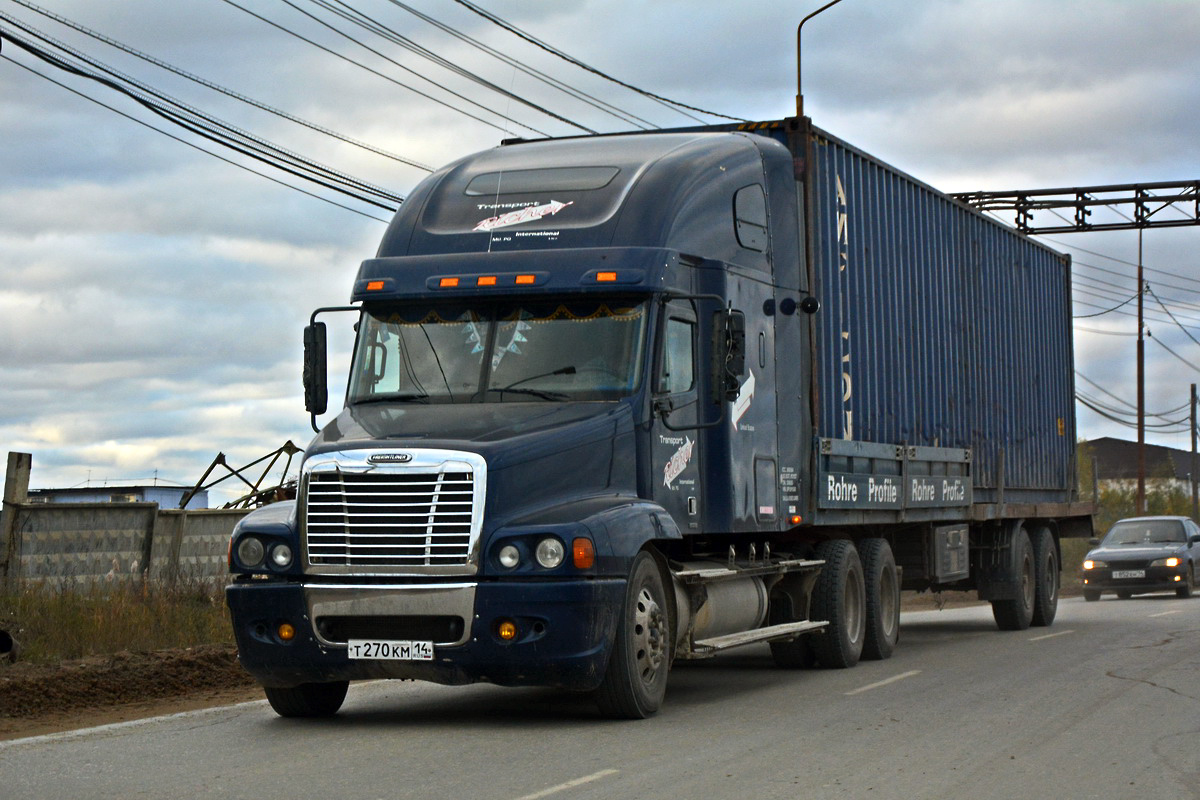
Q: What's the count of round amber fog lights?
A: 2